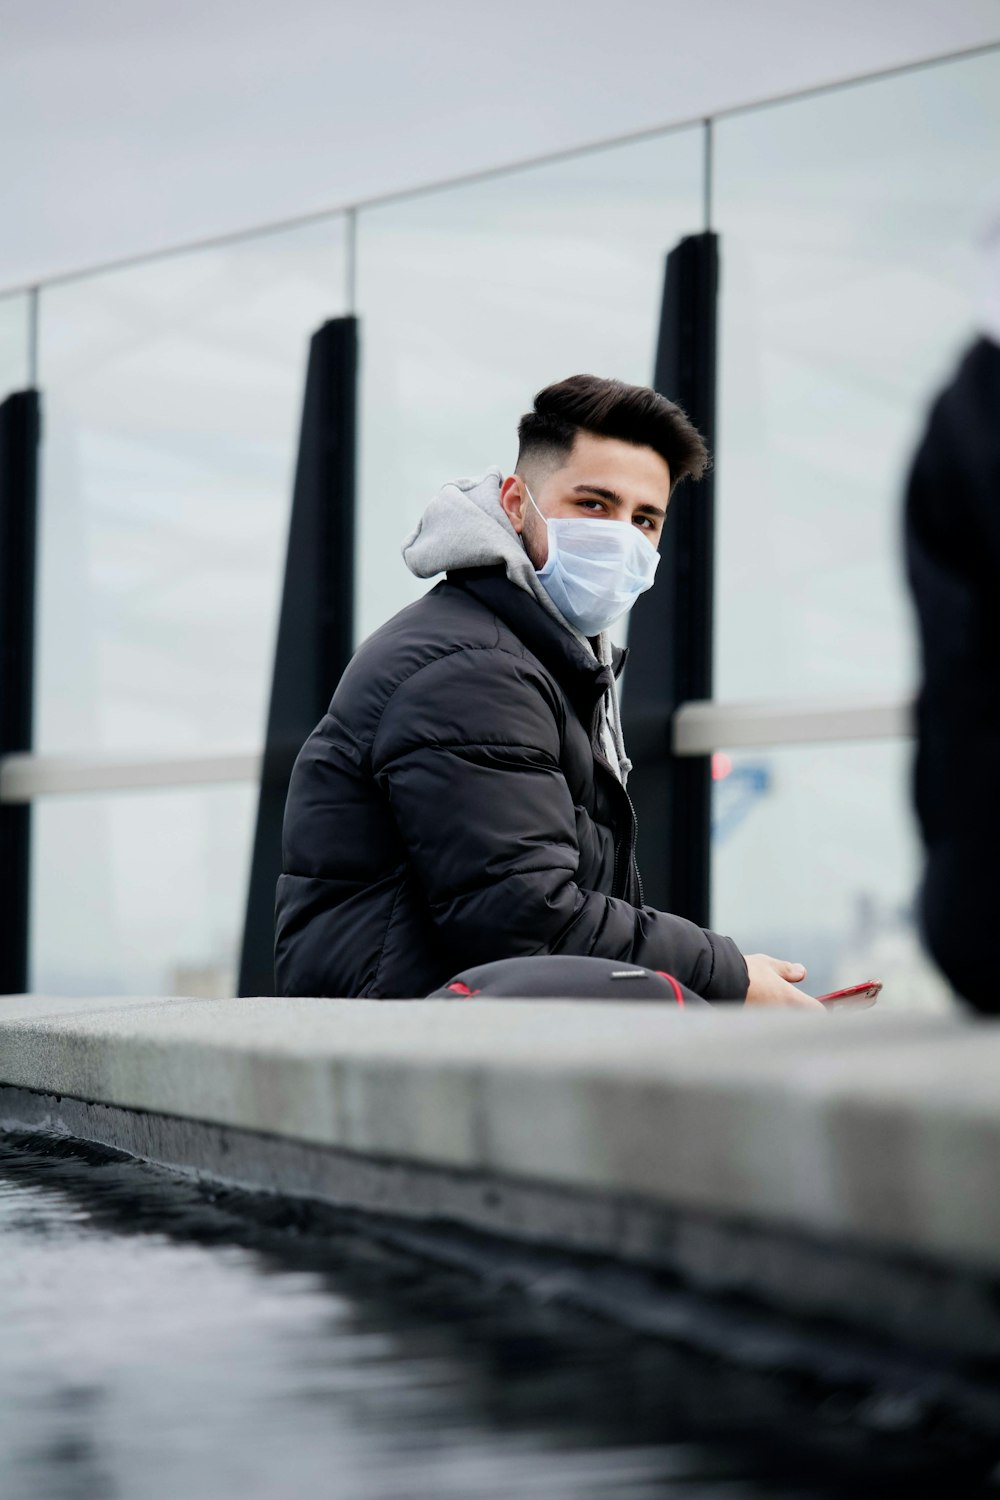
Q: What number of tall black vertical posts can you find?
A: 3